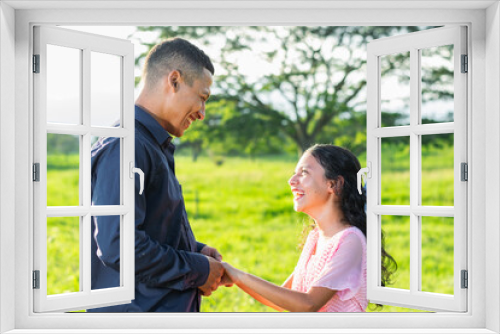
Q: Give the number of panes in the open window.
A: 12